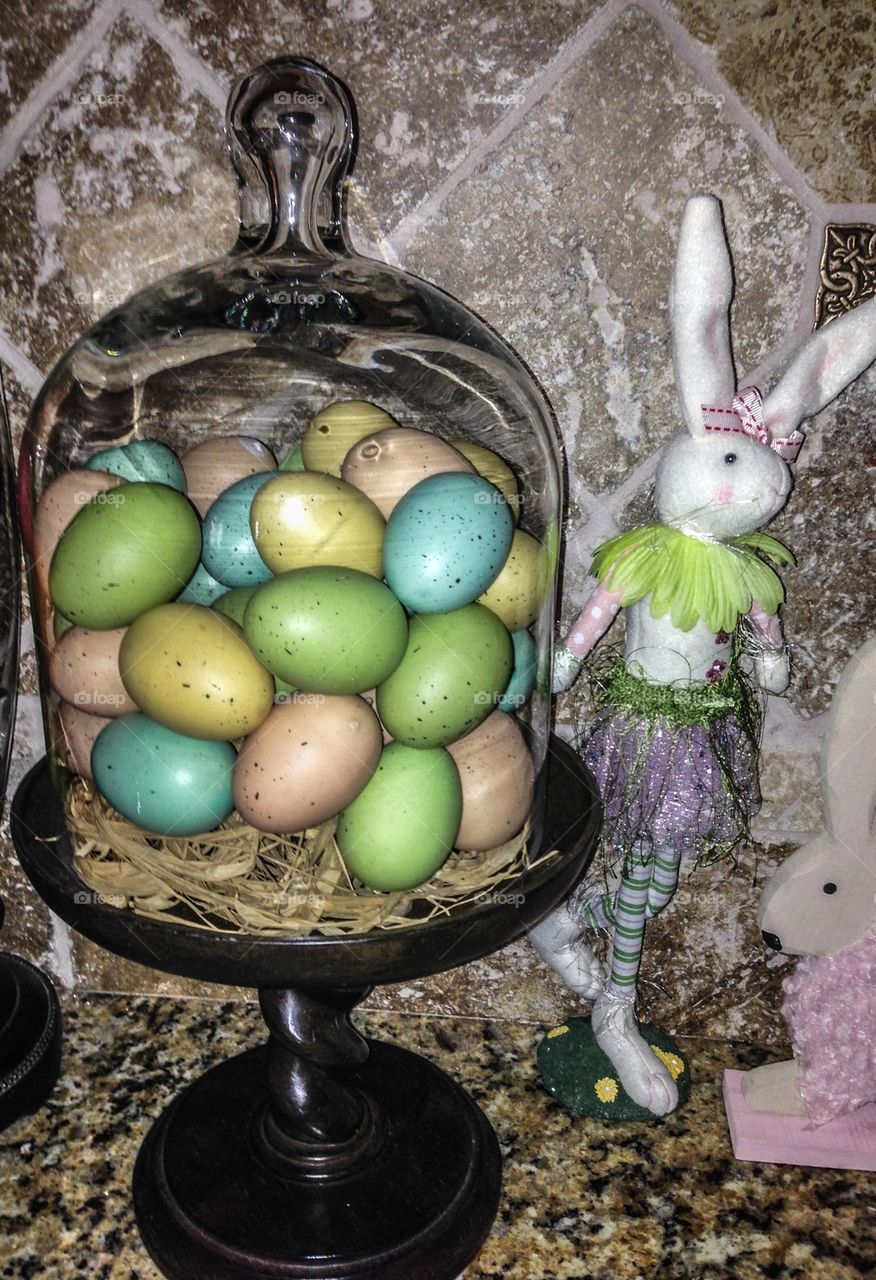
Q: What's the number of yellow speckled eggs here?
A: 5